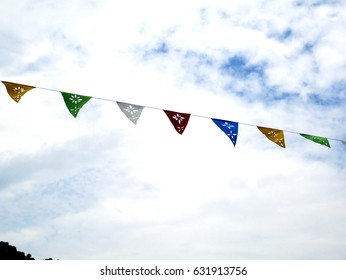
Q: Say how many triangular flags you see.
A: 7